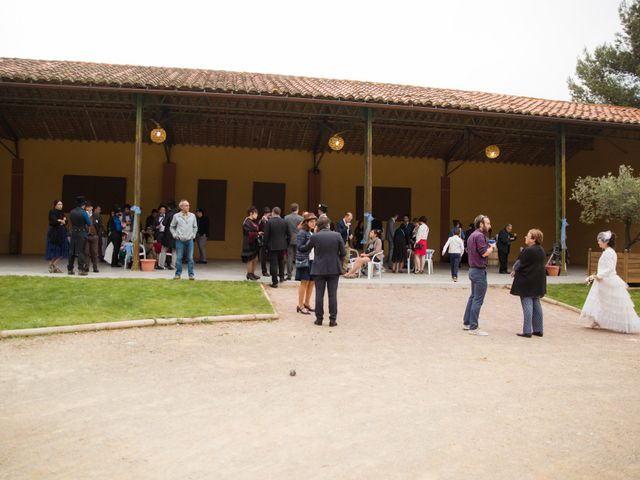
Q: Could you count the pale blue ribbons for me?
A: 3